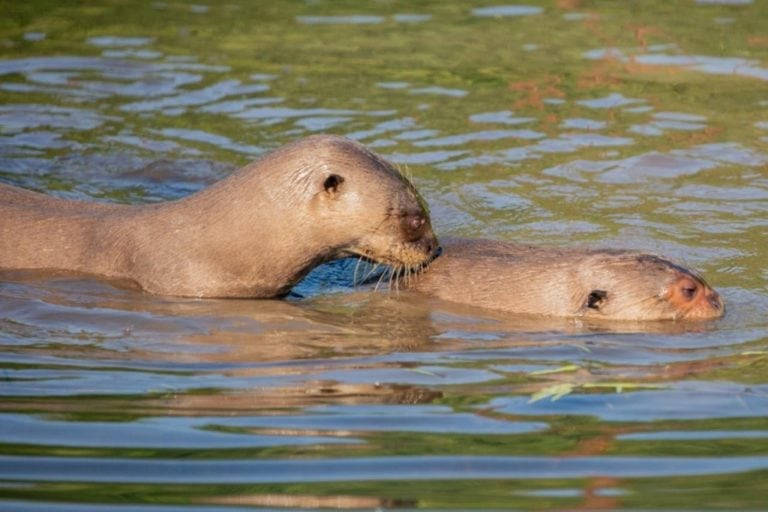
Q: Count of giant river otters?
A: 2